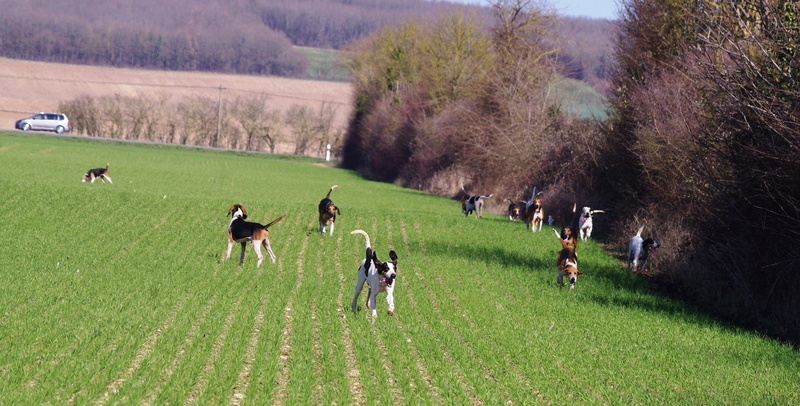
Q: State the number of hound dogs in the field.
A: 11